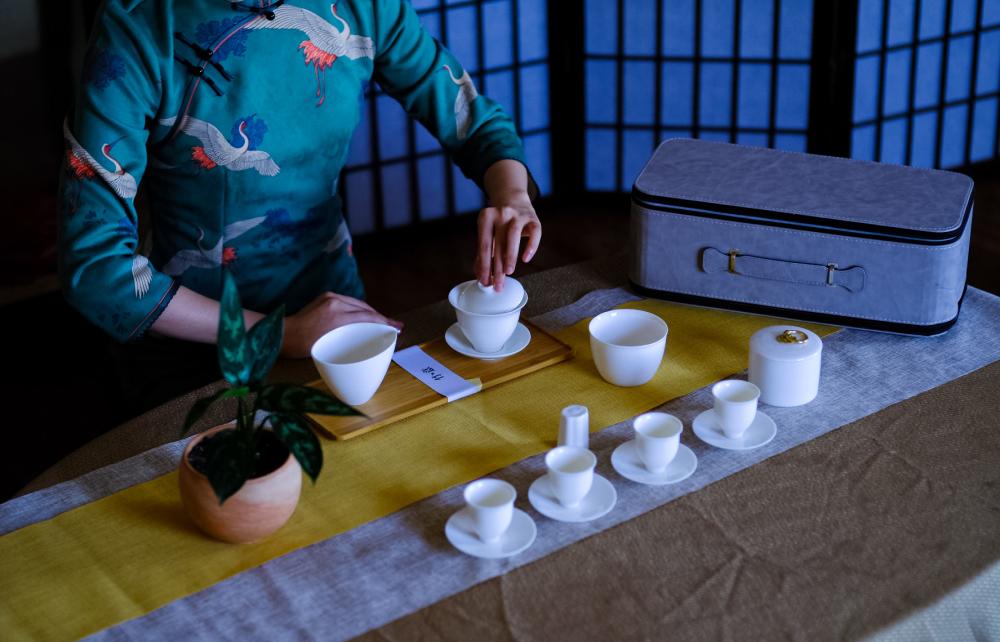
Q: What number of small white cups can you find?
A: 4